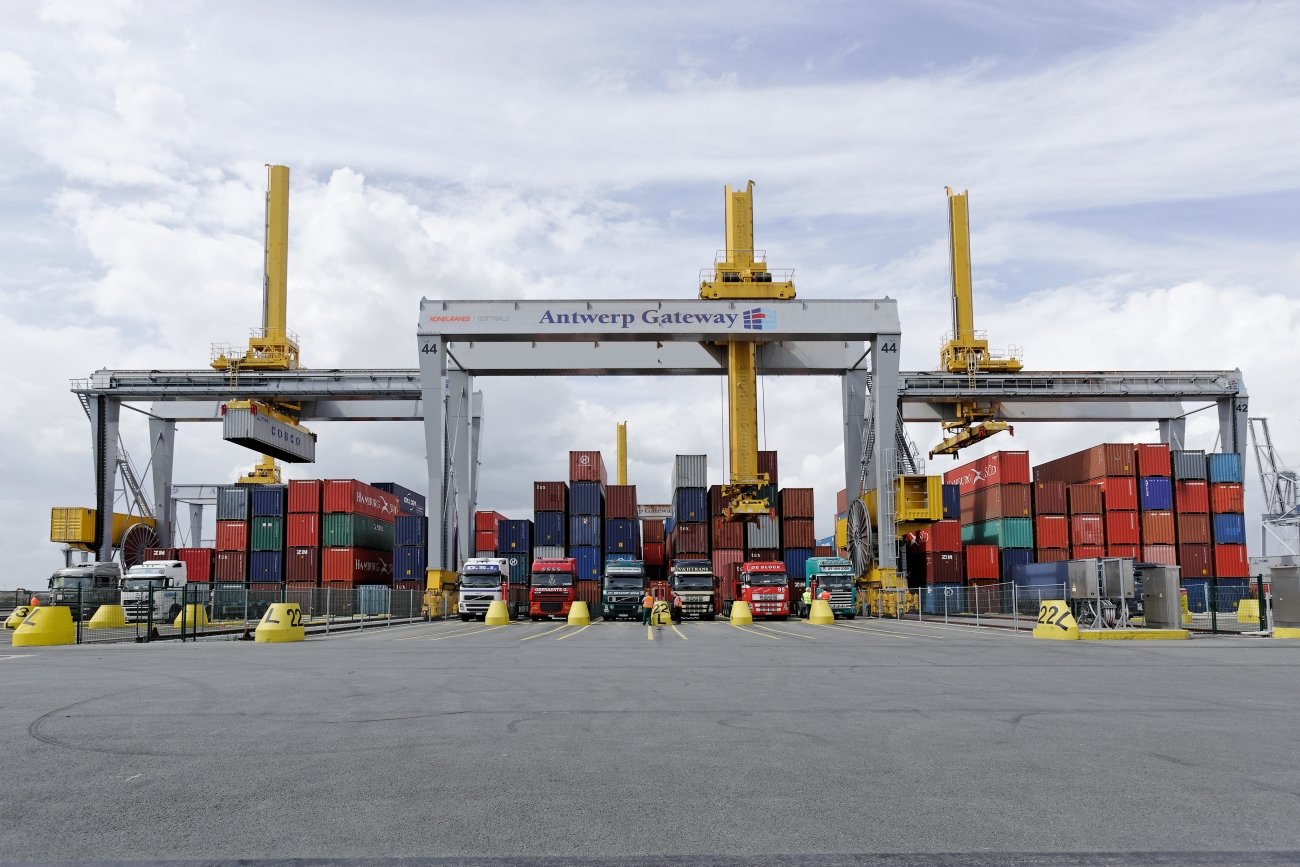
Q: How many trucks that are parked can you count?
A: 8